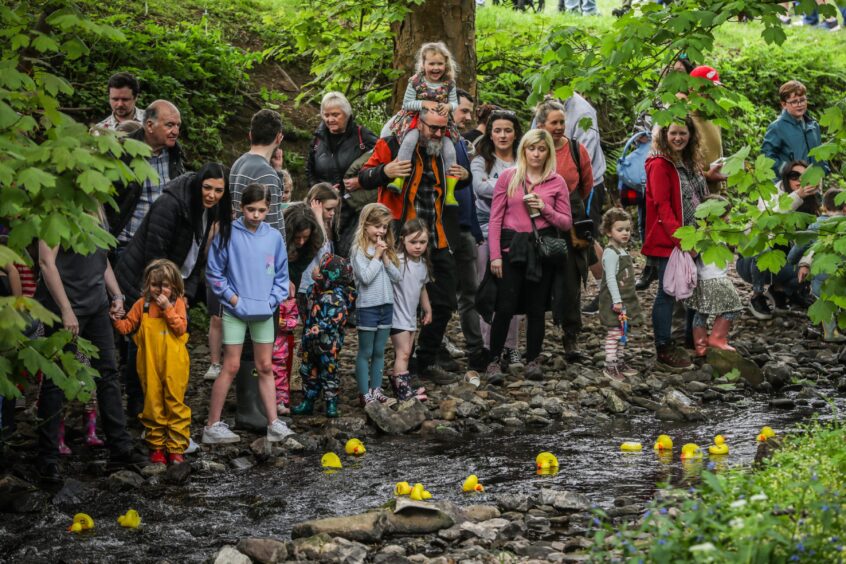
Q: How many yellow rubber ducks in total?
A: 13